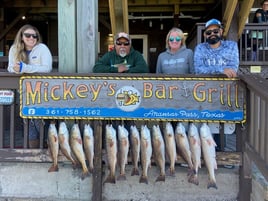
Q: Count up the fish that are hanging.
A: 13